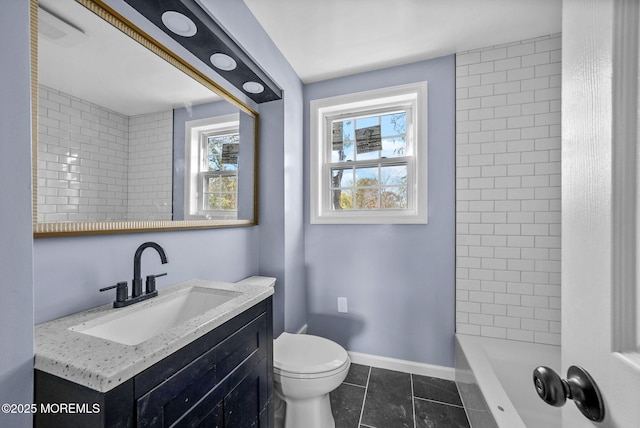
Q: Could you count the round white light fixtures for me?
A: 3